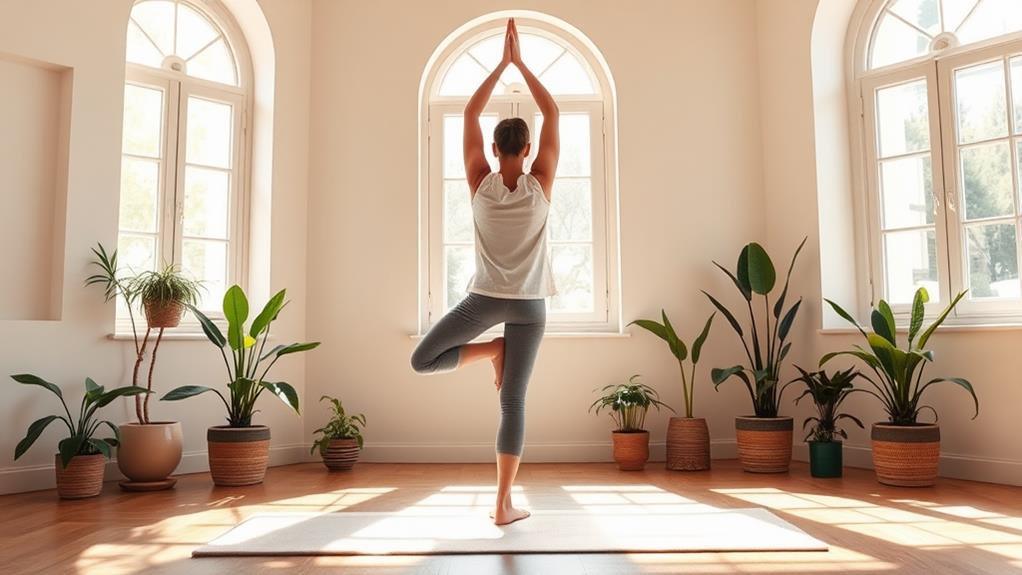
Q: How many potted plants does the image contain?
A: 10